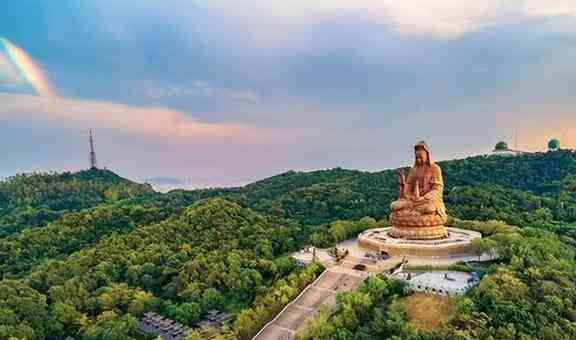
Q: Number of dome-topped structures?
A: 2